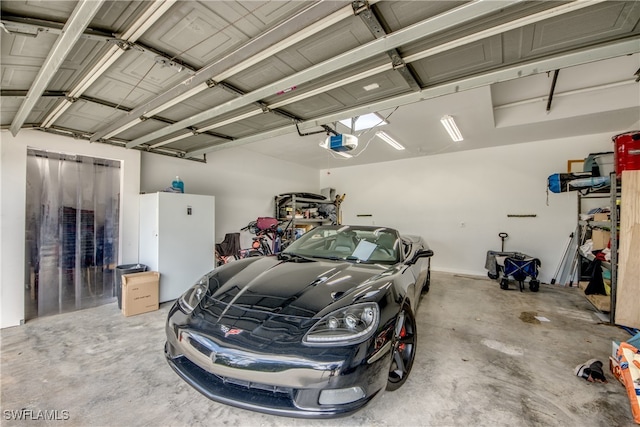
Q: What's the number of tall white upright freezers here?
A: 1